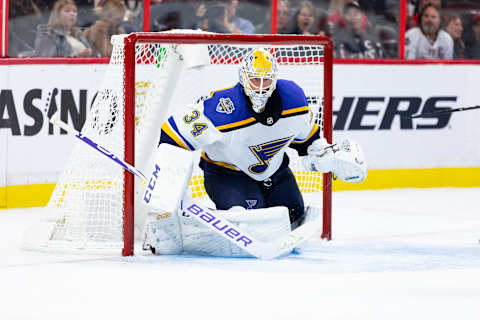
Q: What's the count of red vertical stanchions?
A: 4